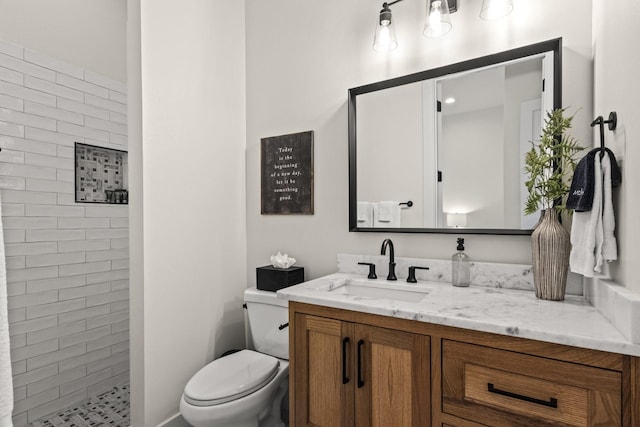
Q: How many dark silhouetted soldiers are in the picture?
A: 0